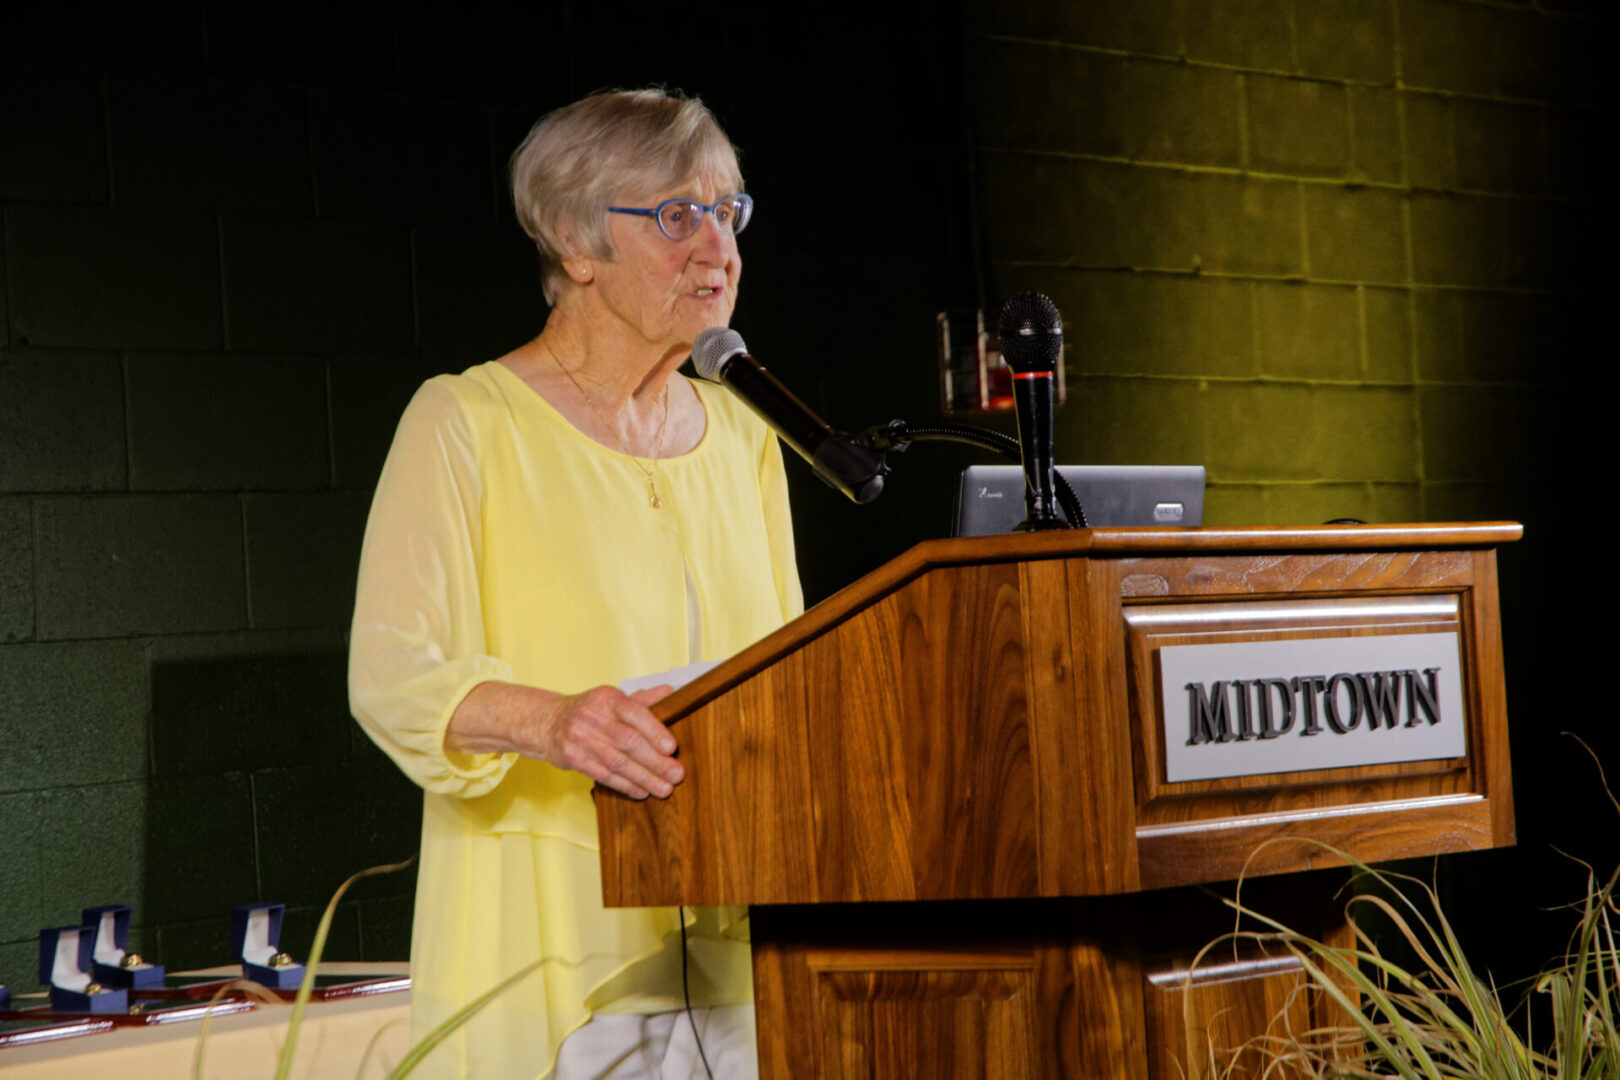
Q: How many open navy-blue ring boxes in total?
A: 3